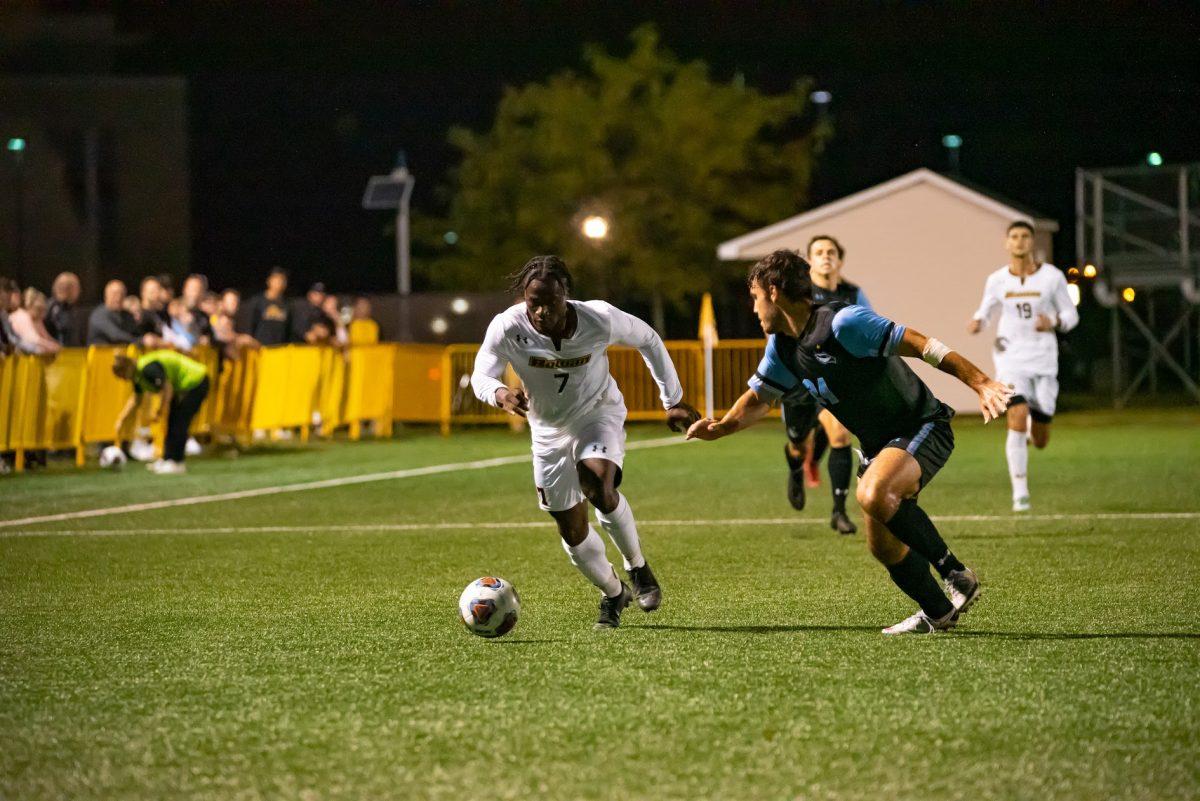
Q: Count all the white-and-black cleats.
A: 2